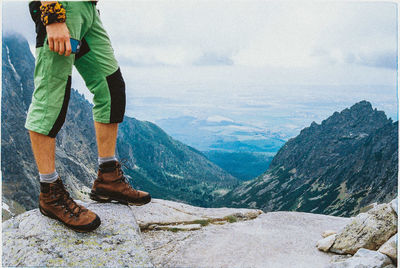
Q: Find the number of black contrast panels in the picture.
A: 4